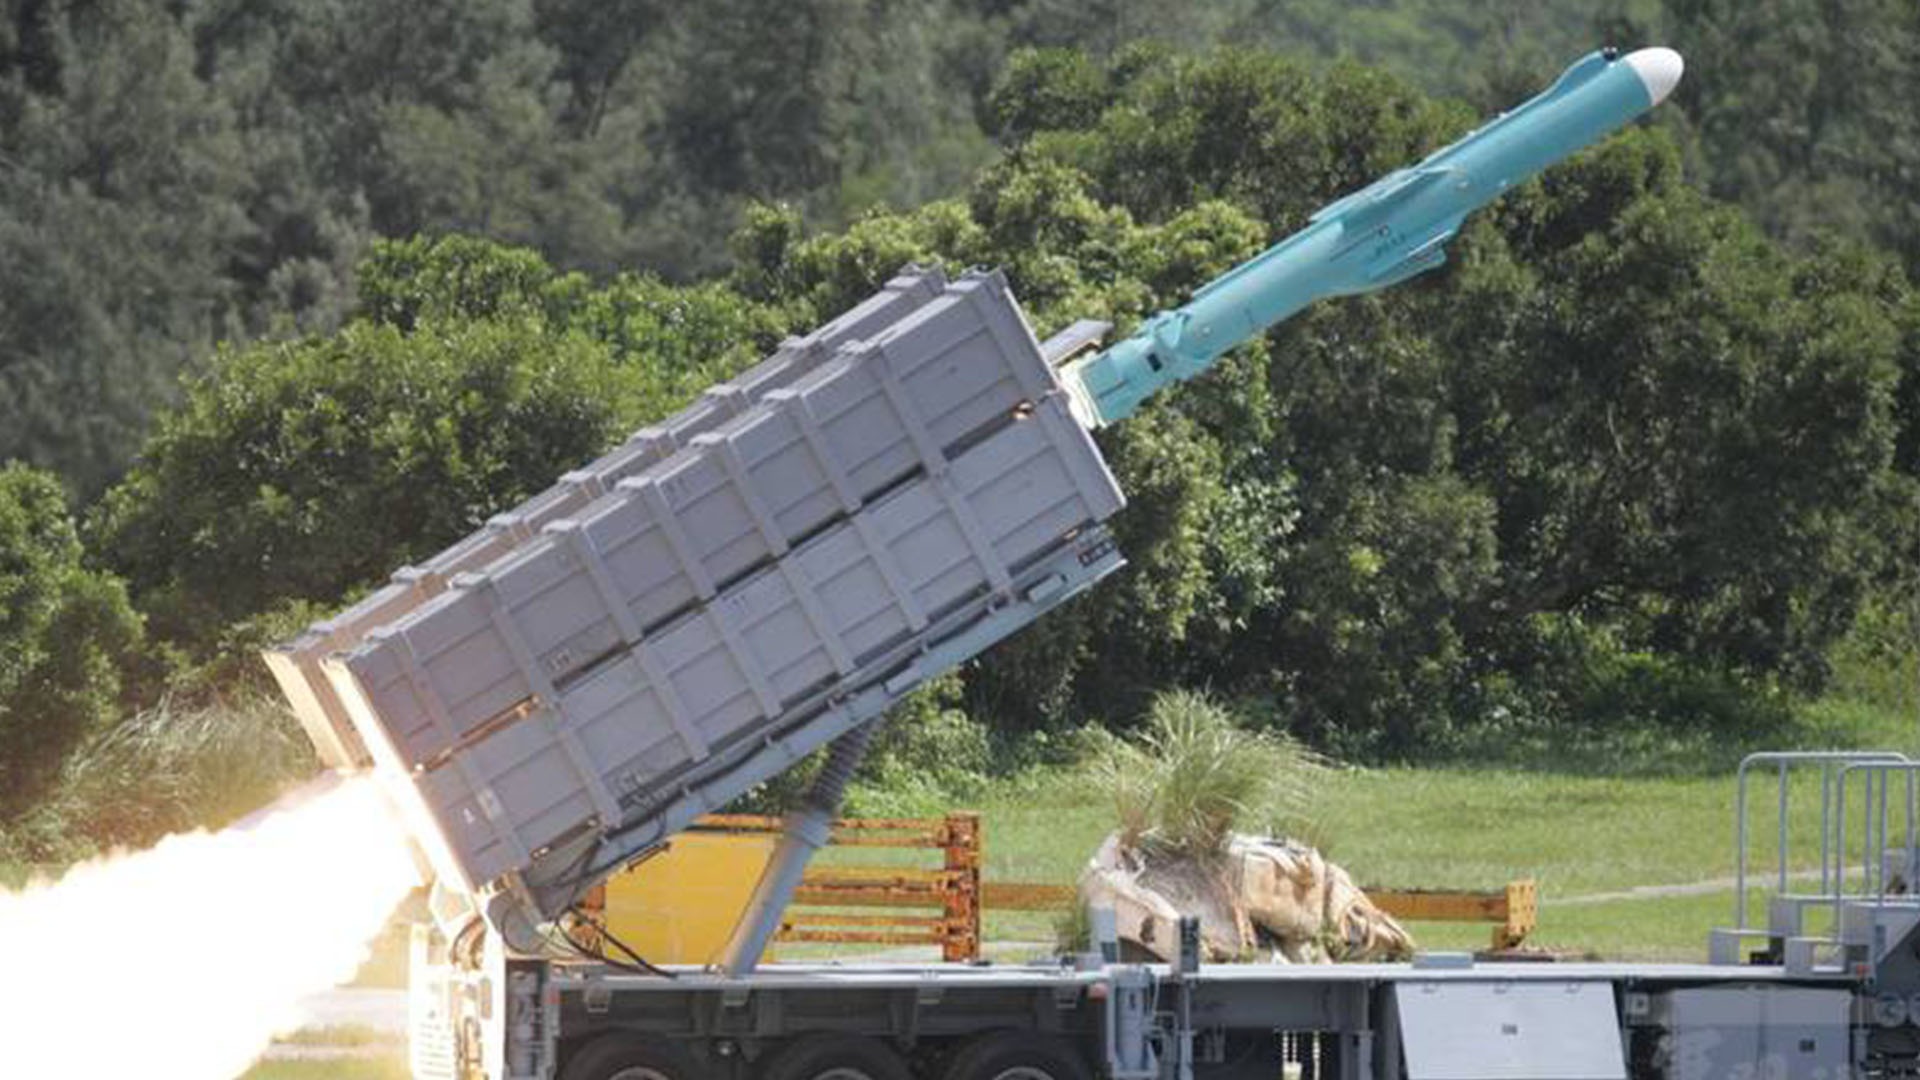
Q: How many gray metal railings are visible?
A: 2